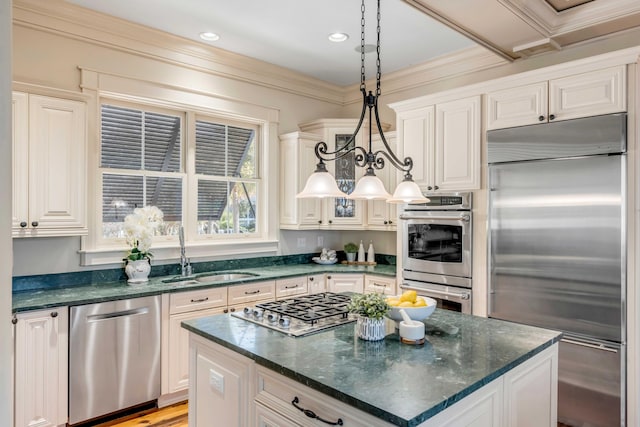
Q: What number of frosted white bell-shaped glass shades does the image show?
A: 3